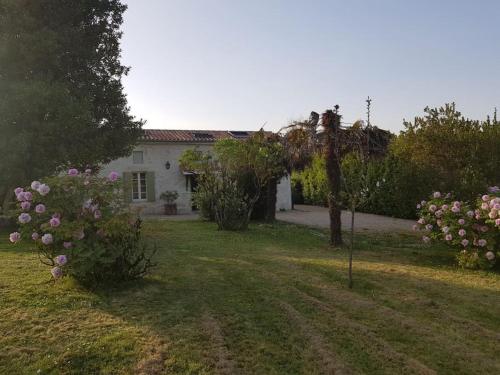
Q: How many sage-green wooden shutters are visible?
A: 2